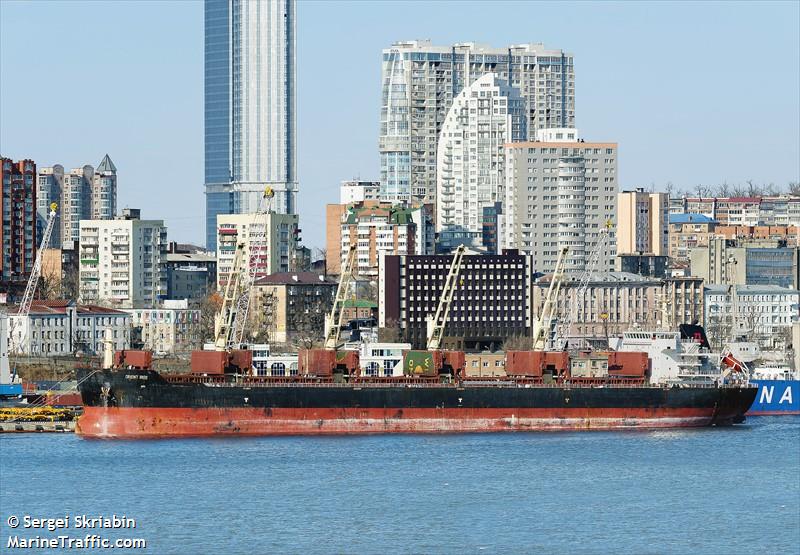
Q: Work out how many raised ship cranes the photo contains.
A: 4